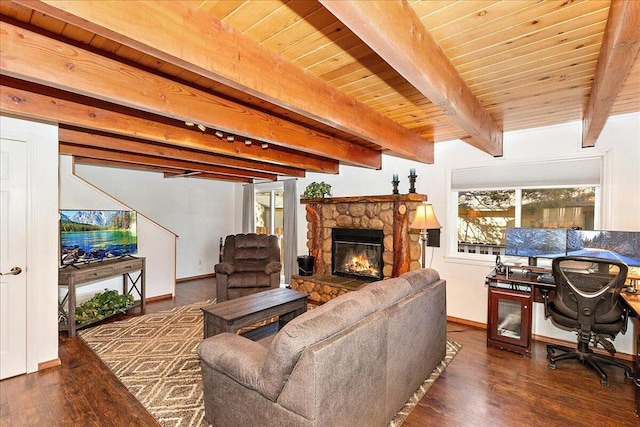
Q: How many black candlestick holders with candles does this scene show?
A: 2